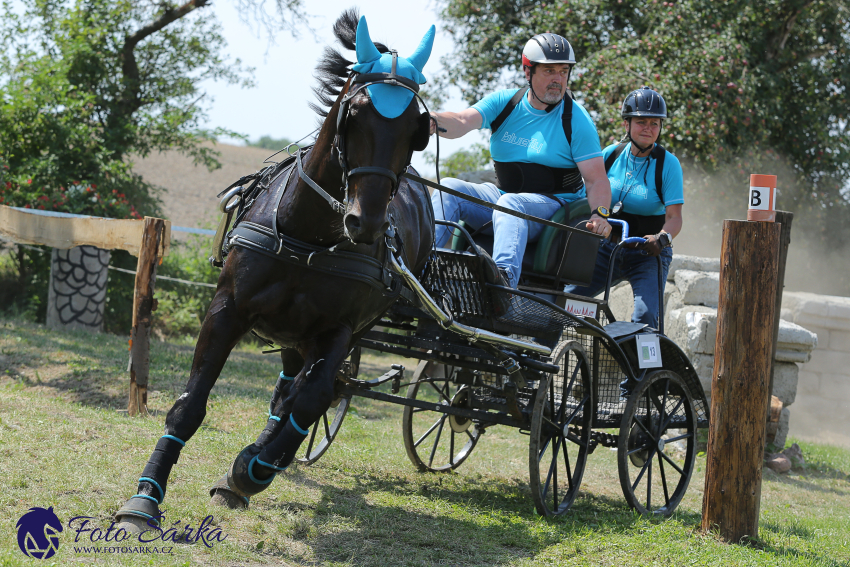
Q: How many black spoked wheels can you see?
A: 4